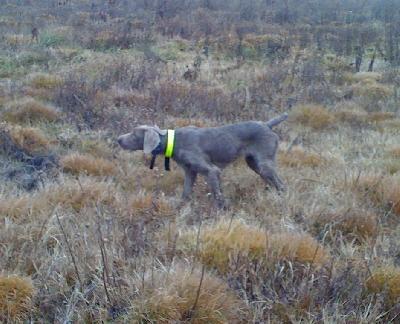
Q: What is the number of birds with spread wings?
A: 0